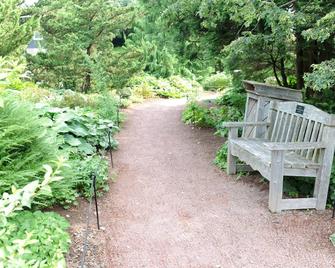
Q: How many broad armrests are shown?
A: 2